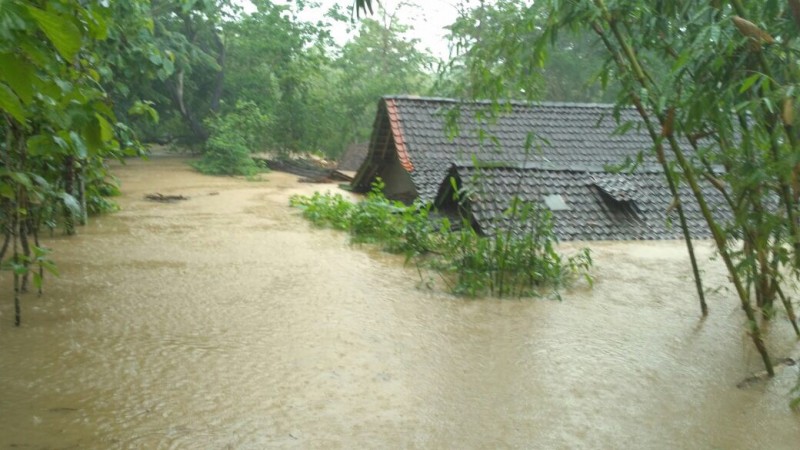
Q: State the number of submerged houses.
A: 2